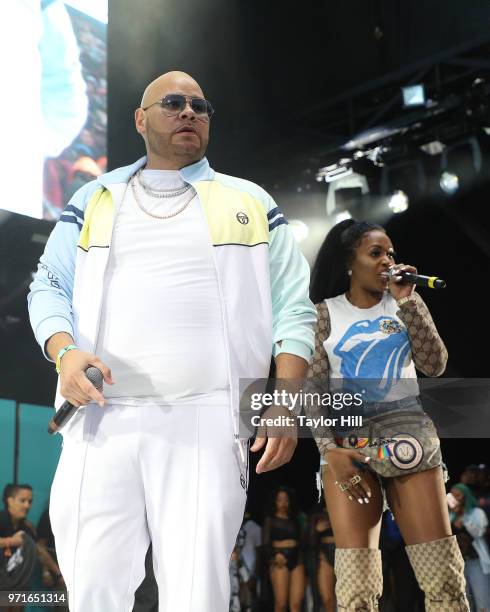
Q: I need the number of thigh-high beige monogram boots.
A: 2